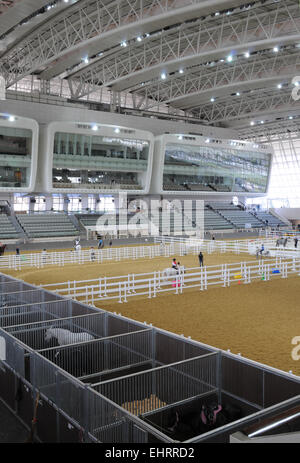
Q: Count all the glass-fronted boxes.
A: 3